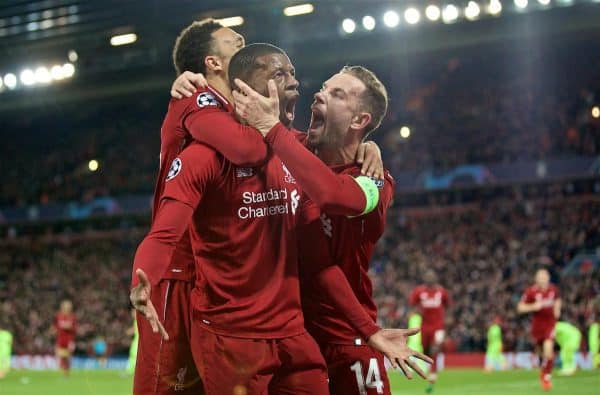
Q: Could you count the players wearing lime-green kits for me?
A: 6